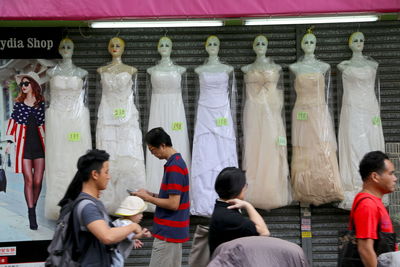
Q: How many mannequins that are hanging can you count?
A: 7